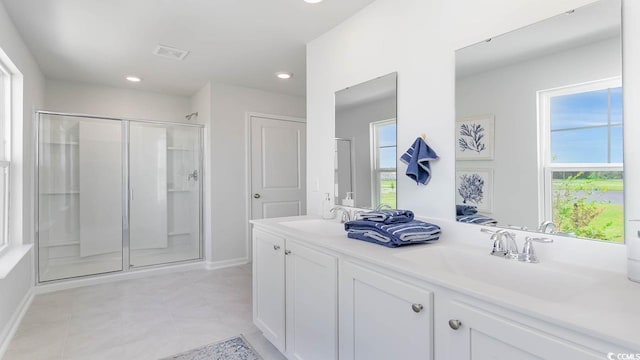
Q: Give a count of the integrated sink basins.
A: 2